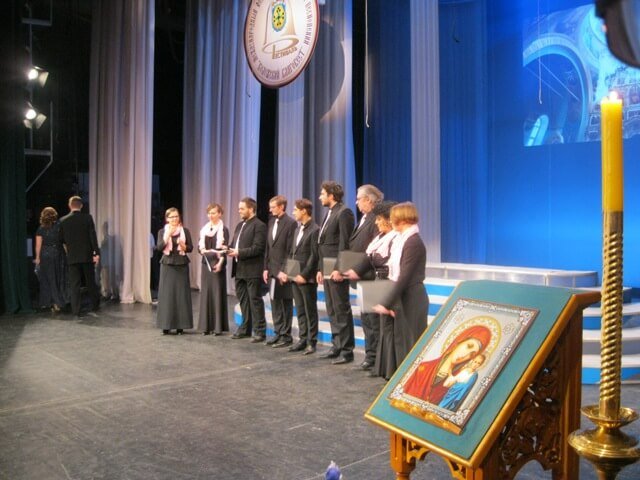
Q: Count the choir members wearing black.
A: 9